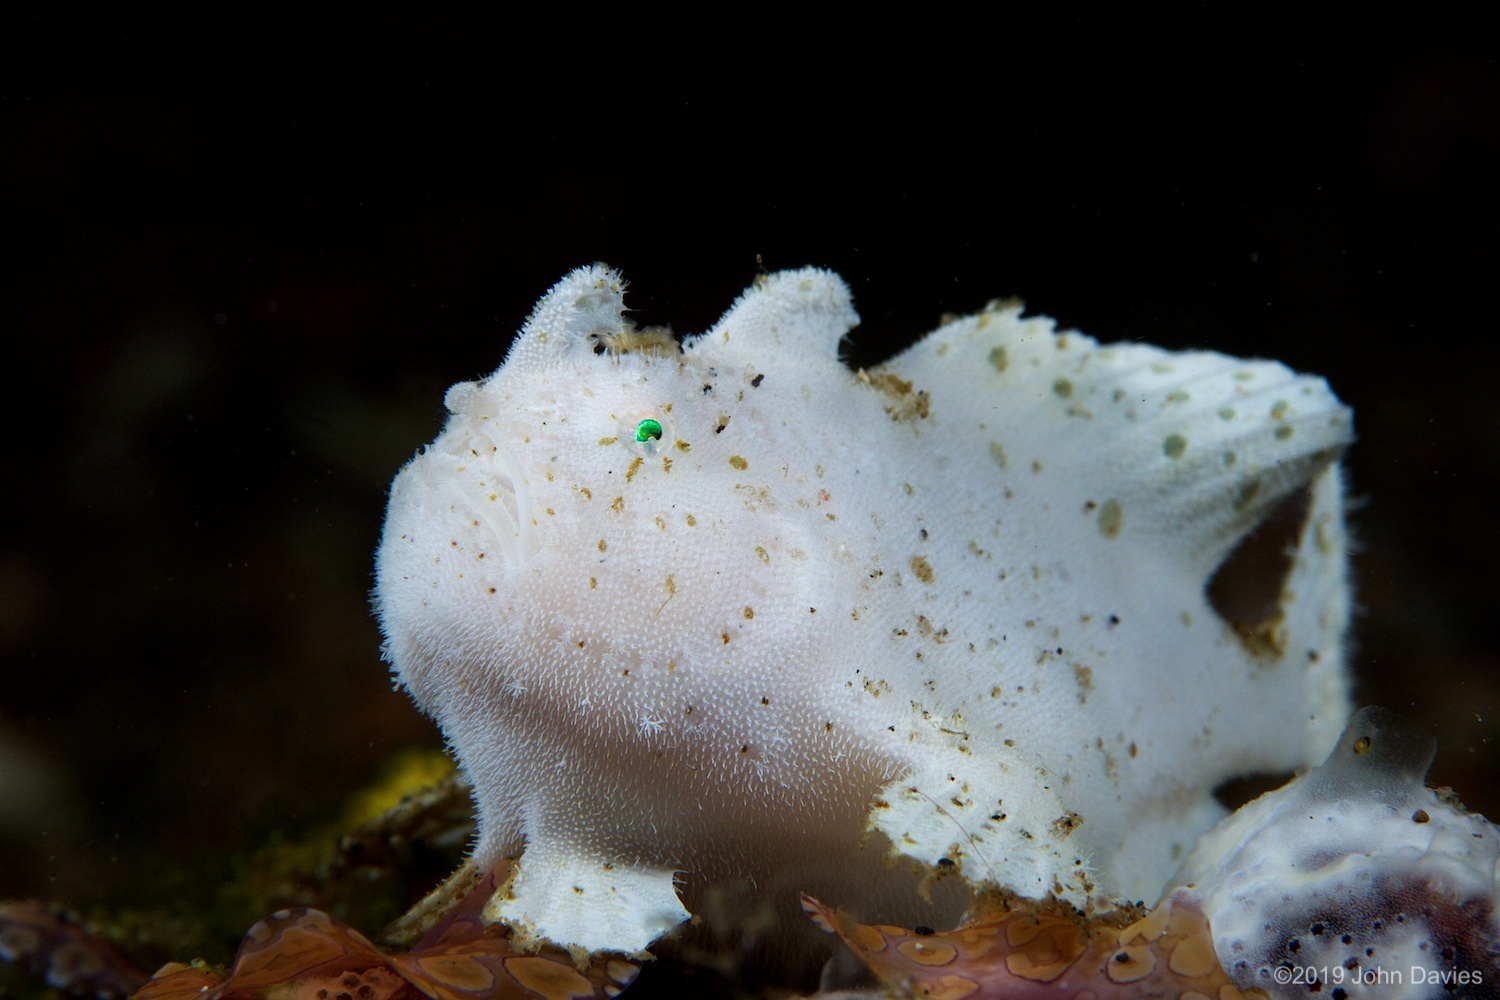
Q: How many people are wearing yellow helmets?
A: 0